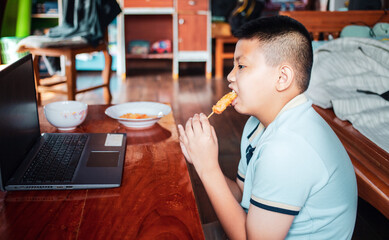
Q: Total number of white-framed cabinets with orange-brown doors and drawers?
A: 1